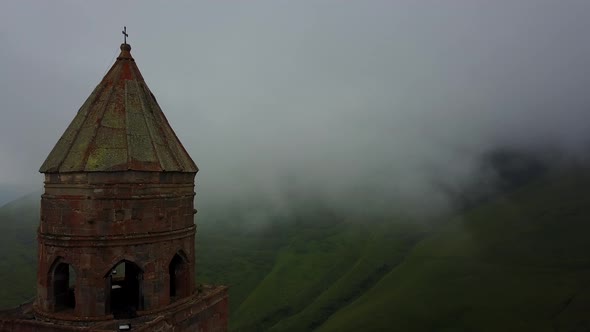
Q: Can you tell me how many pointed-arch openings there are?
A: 3